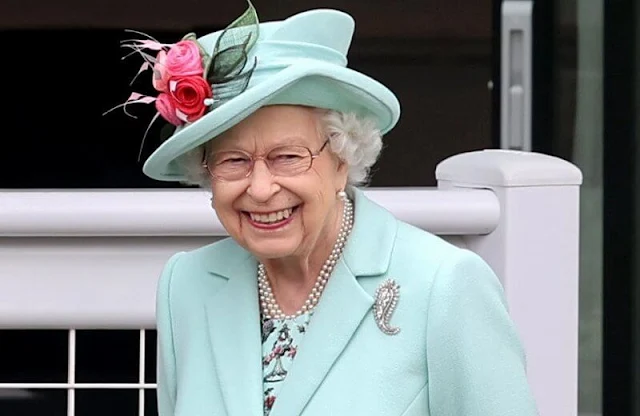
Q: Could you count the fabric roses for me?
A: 4